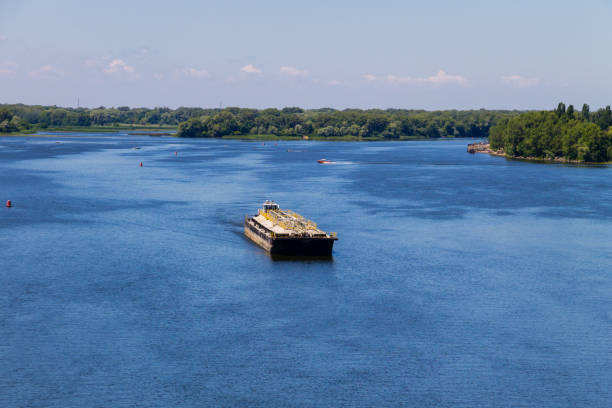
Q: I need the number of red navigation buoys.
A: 3